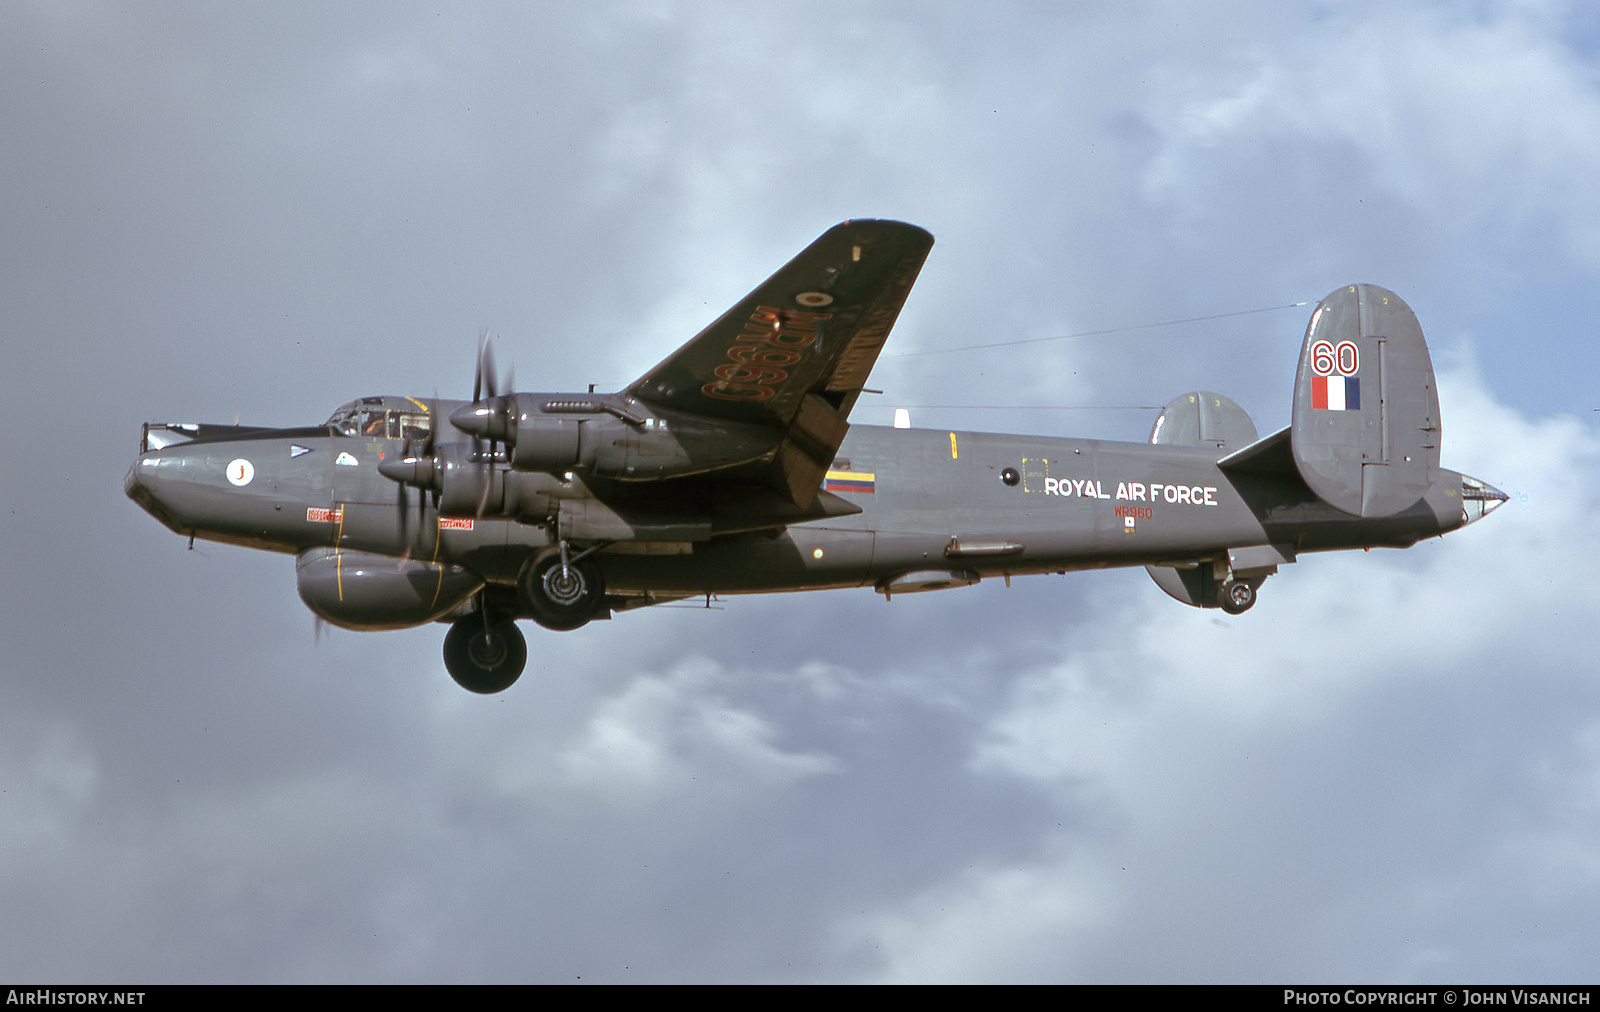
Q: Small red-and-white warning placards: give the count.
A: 2